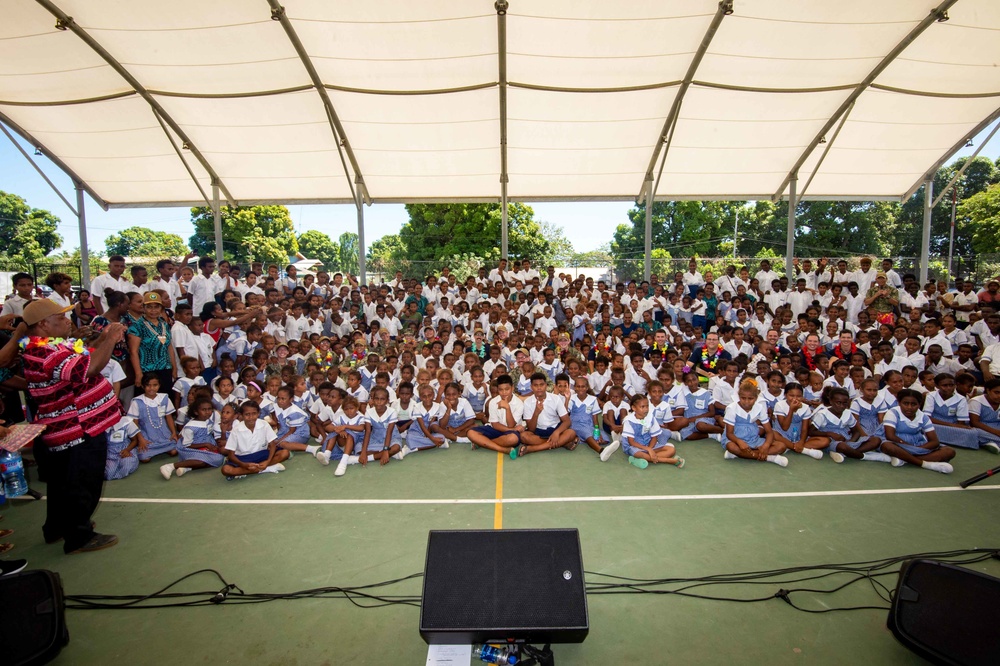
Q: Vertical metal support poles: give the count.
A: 7